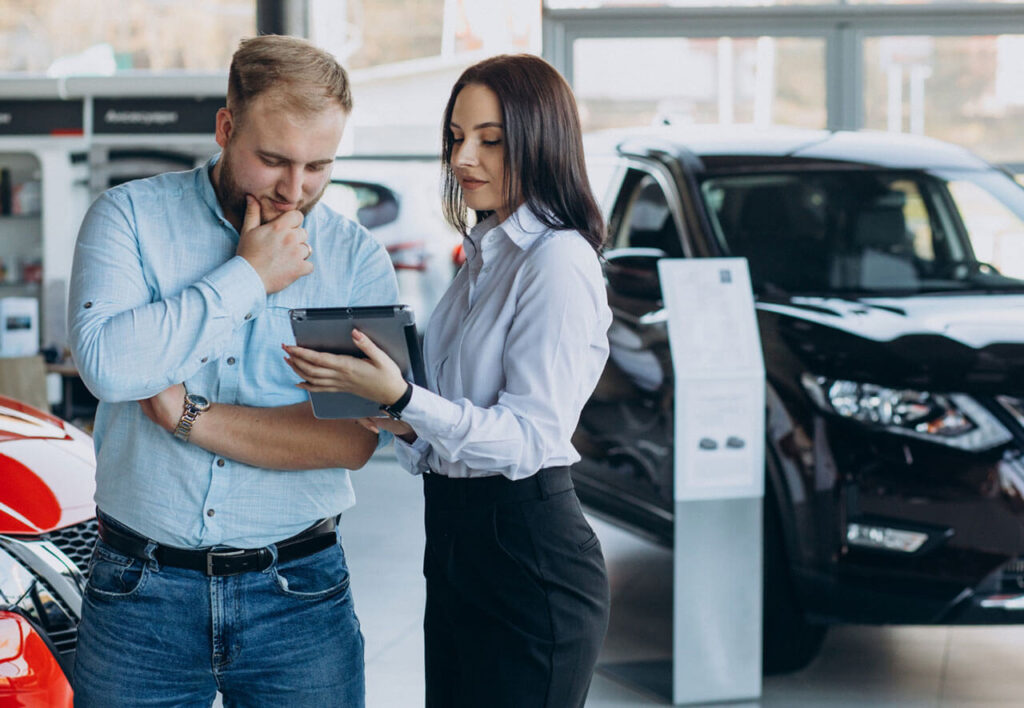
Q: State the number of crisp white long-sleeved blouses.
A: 1